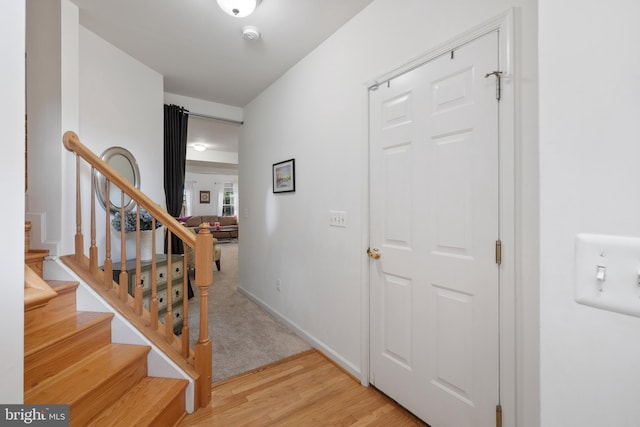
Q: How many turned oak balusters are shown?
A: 8